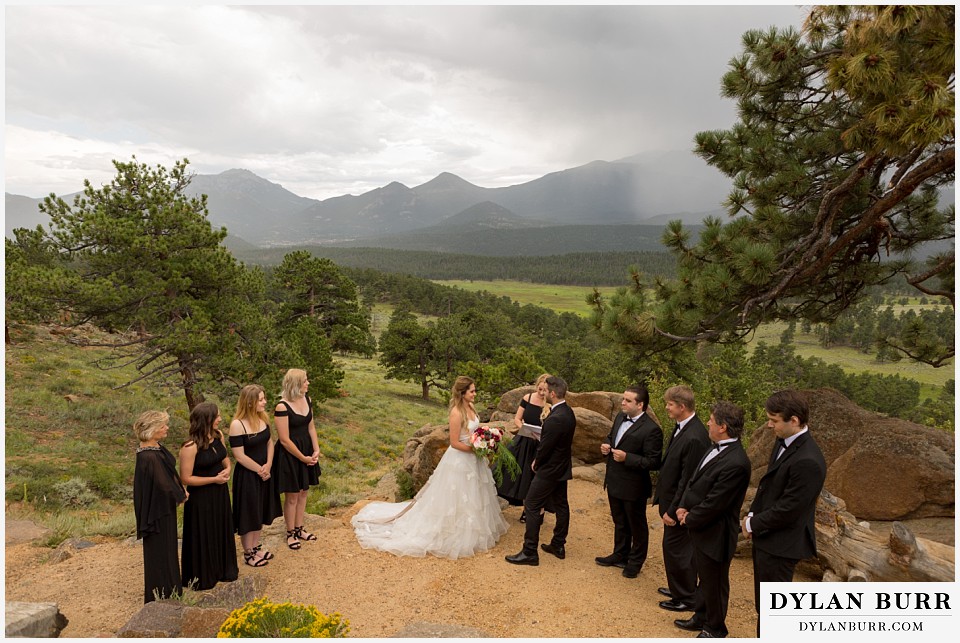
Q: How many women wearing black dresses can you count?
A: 5